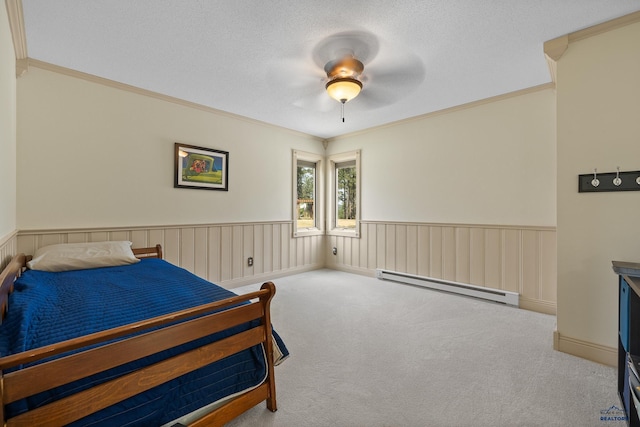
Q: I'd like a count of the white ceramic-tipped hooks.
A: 3